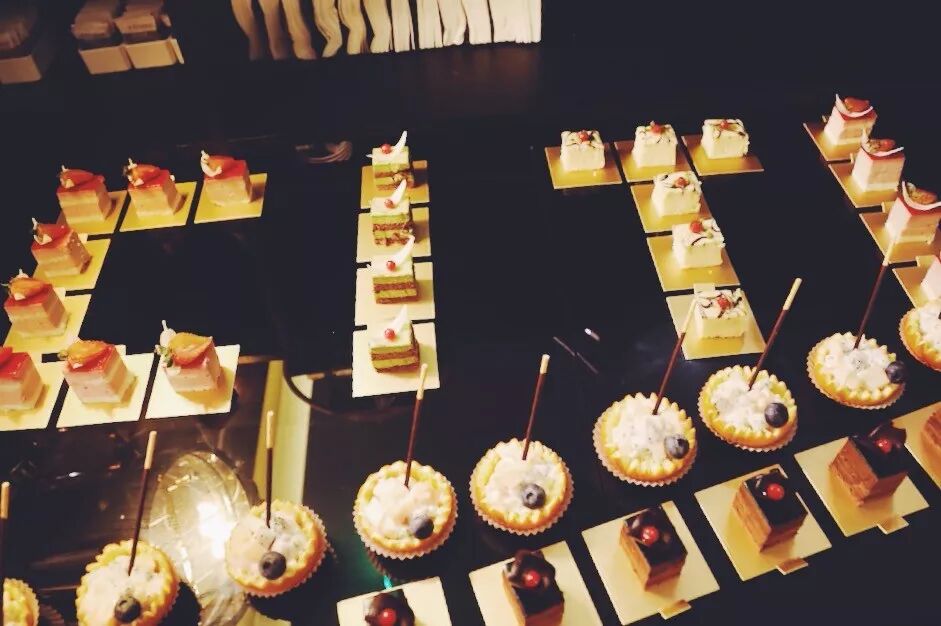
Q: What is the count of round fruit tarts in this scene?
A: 9